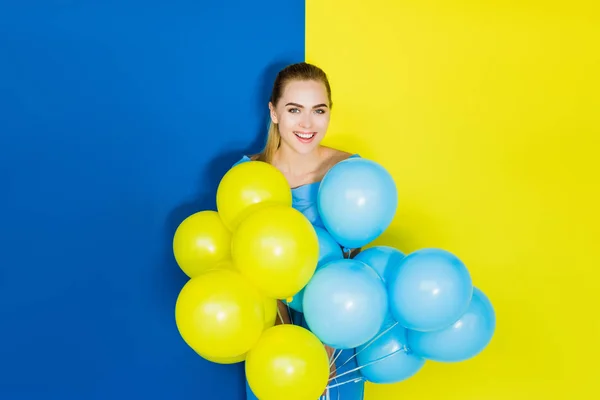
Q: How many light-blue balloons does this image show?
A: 7